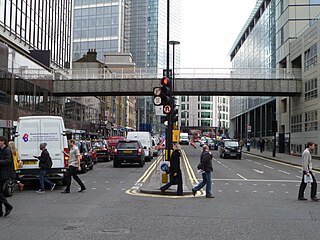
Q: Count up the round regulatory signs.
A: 4